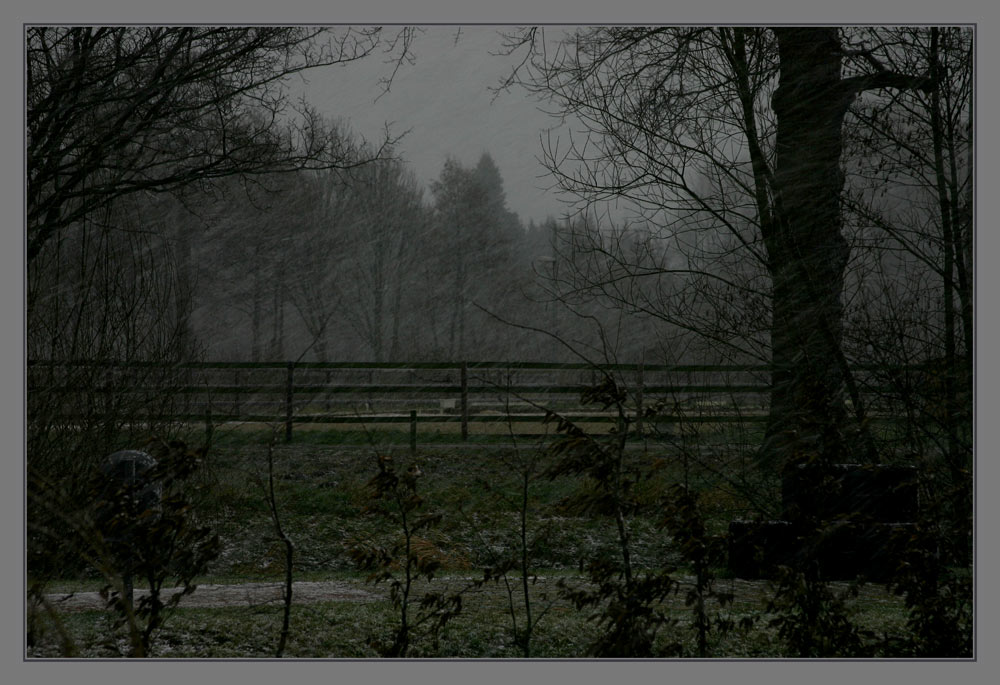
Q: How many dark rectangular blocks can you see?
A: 2